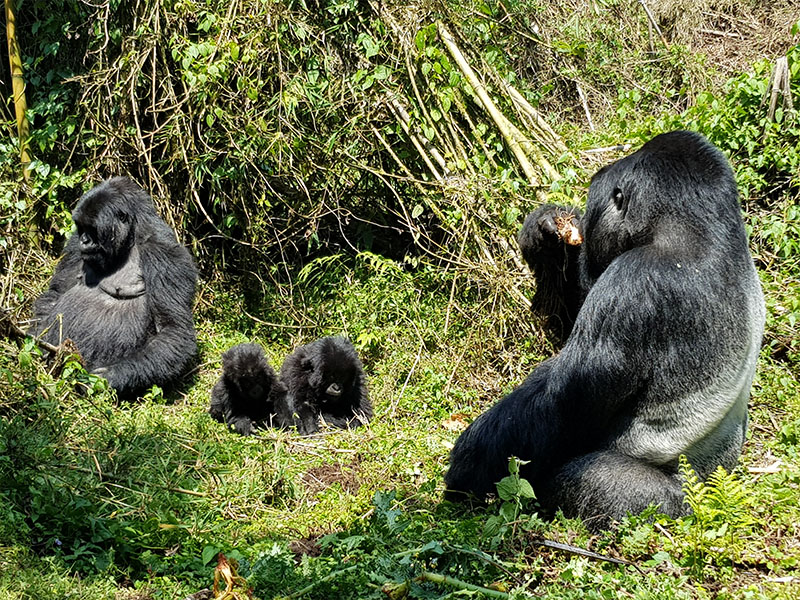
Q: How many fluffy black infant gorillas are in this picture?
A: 2